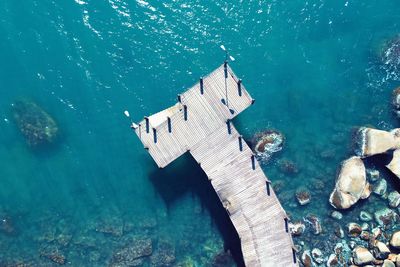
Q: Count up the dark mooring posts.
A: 14